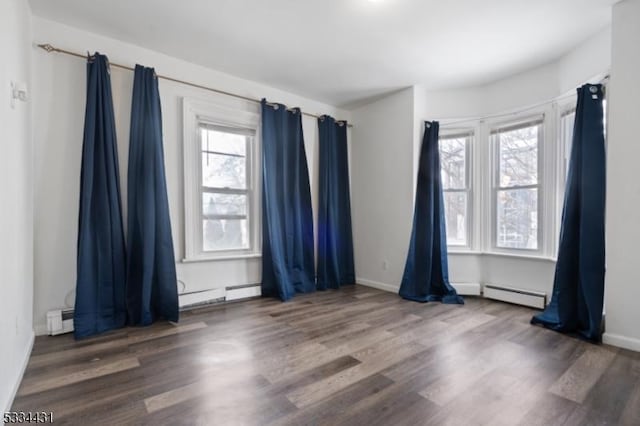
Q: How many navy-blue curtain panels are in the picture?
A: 6